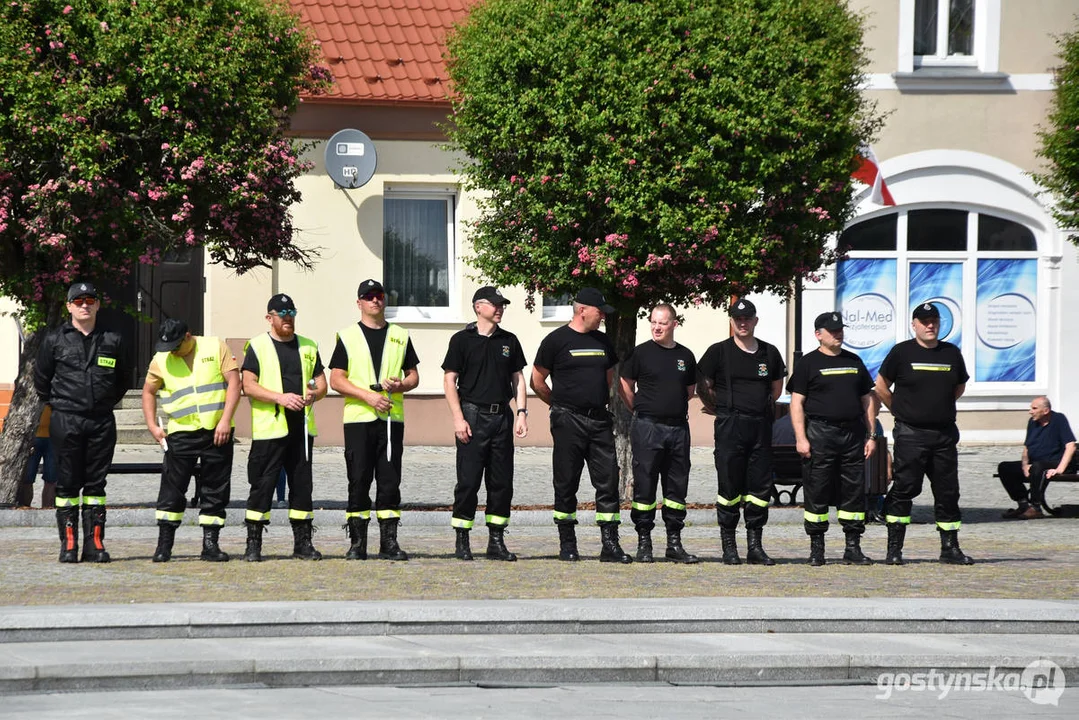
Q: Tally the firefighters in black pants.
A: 10